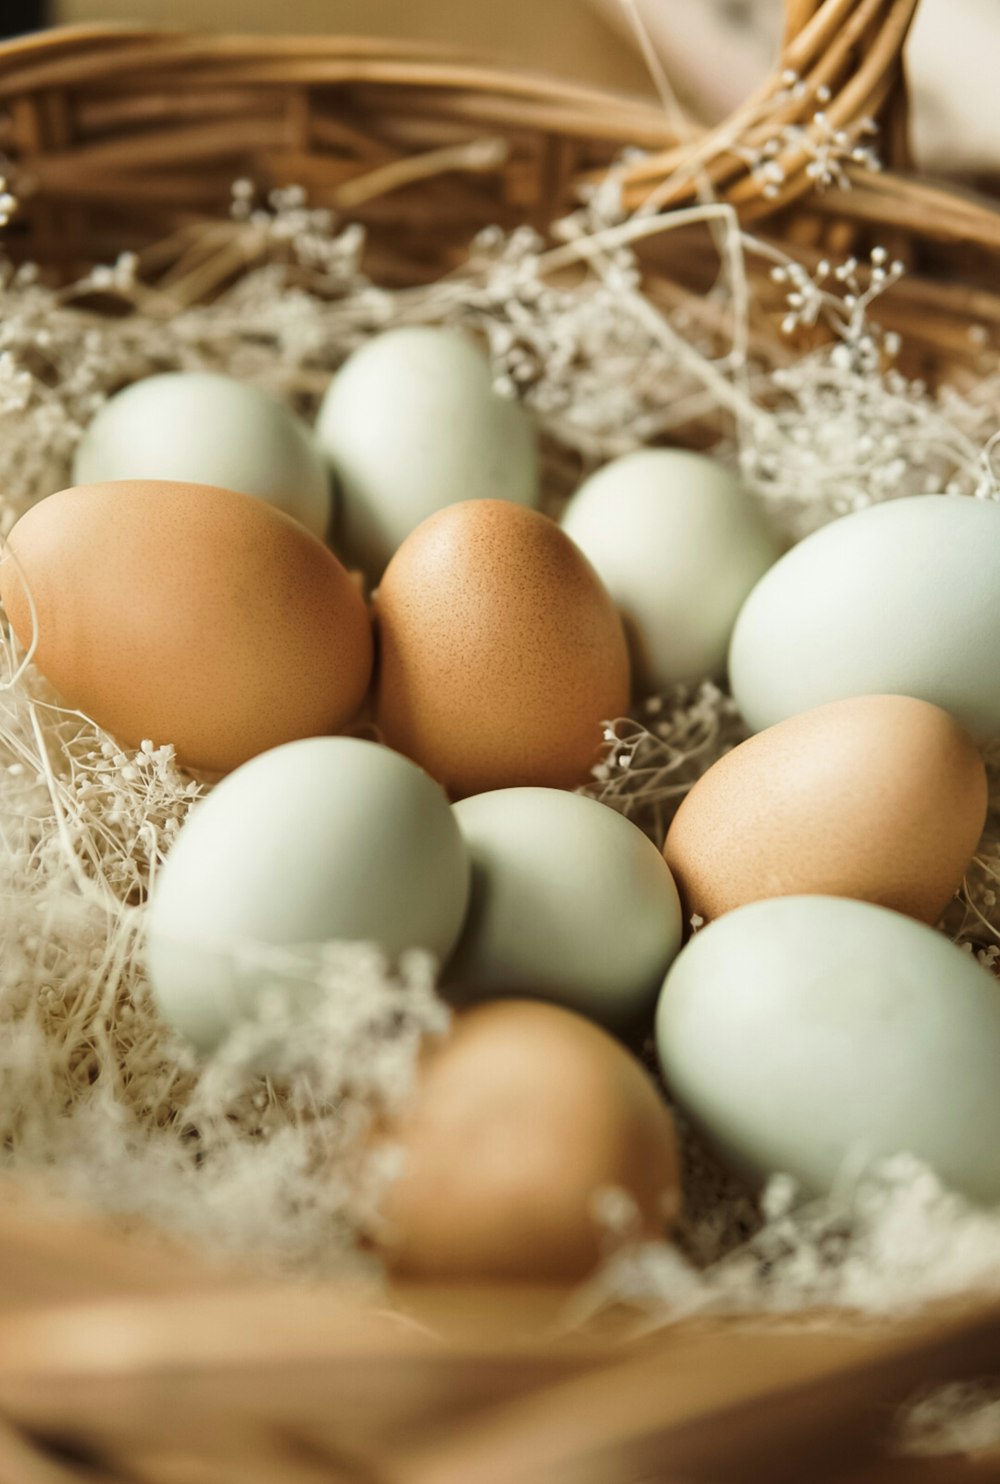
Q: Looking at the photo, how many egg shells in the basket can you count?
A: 11